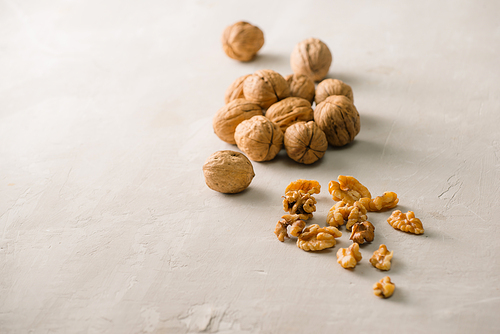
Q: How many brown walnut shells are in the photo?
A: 12